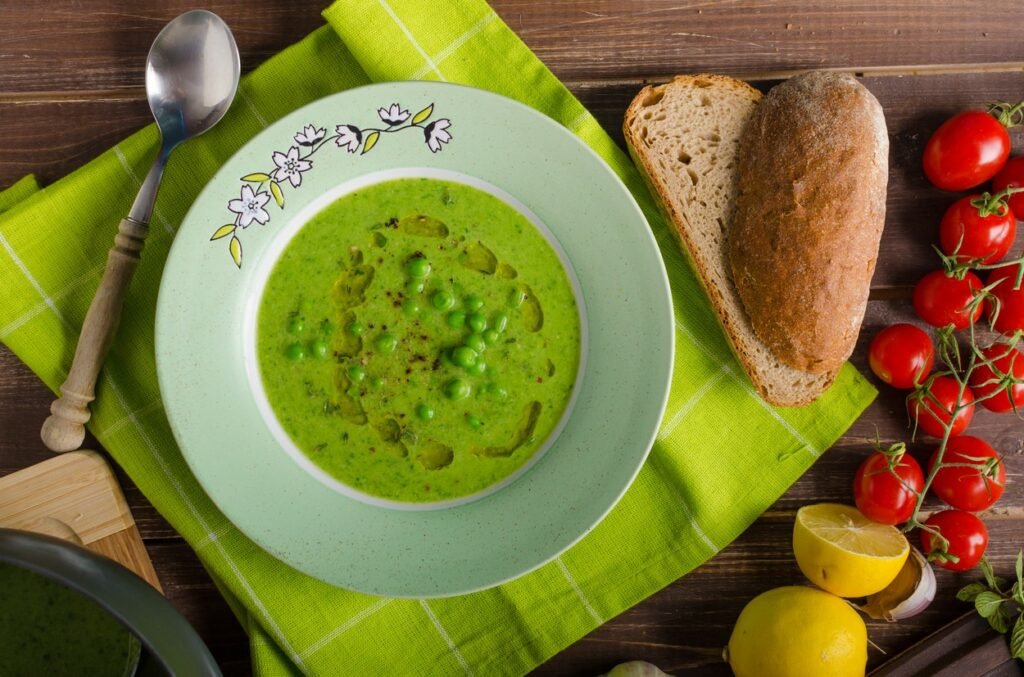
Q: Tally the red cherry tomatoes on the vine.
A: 11